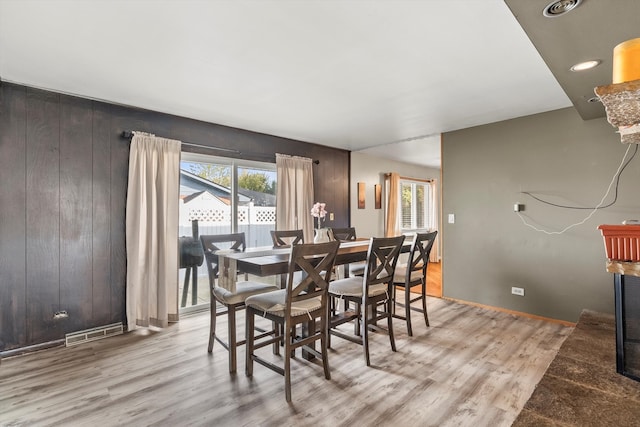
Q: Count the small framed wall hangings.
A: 2